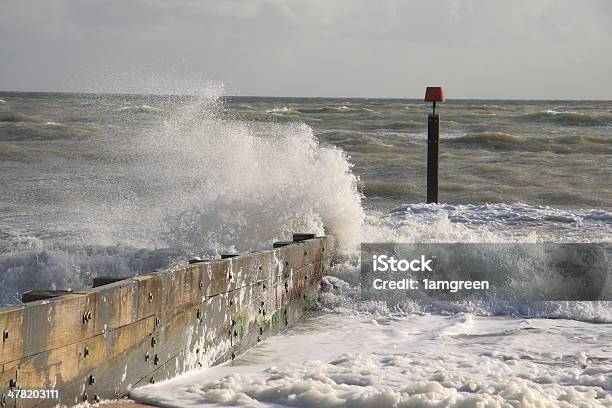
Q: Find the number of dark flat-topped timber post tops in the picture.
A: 6